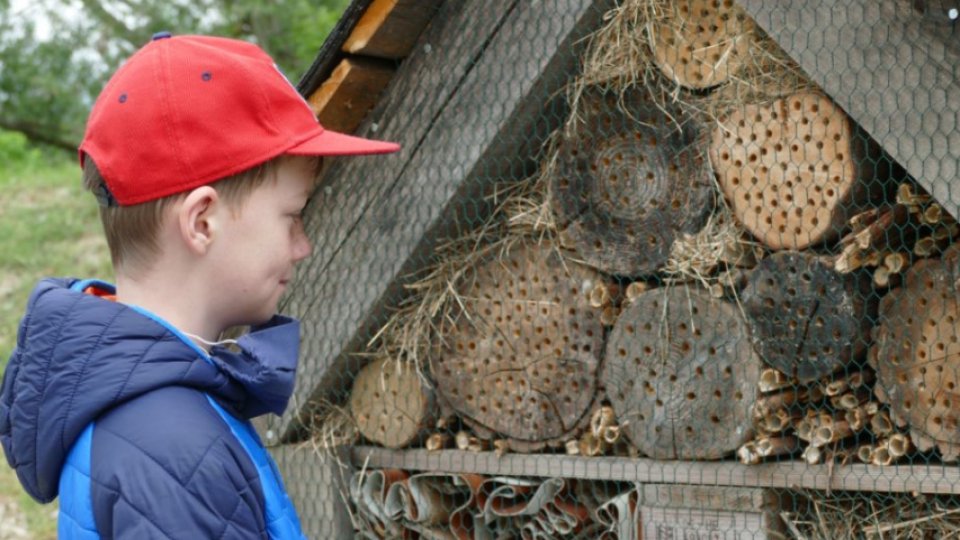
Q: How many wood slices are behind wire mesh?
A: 8